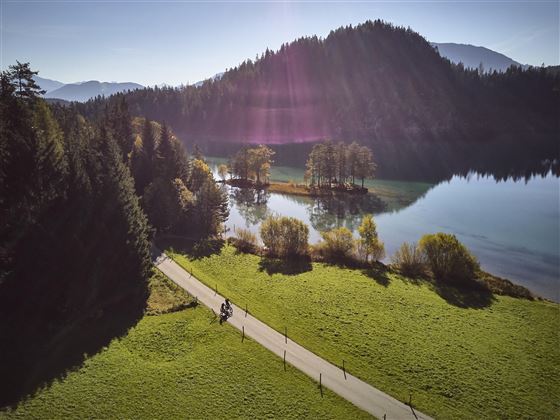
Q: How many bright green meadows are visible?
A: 2